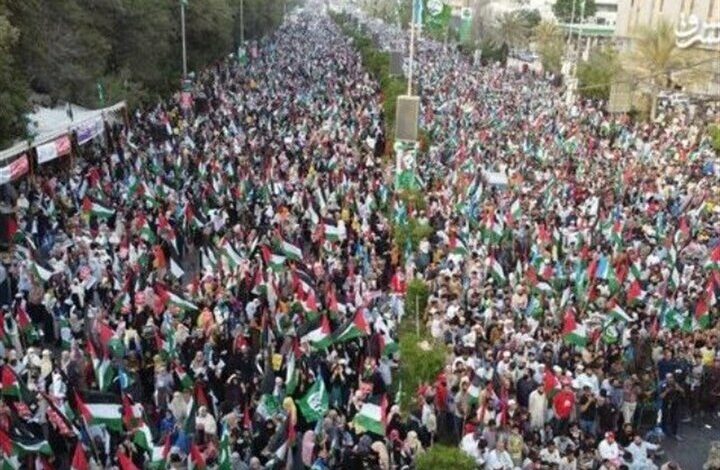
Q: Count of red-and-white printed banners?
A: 2